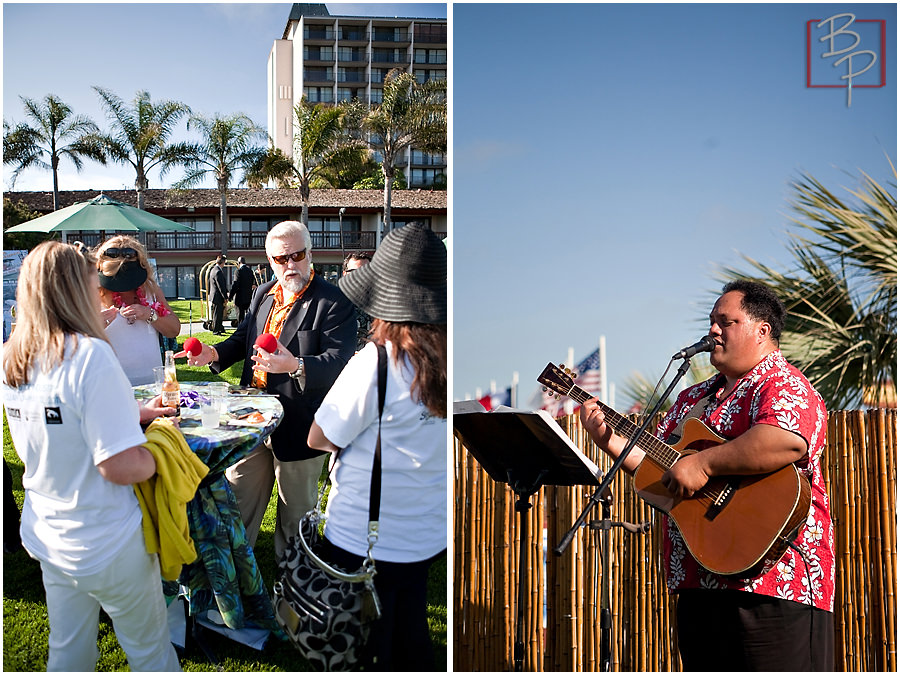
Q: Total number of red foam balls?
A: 2